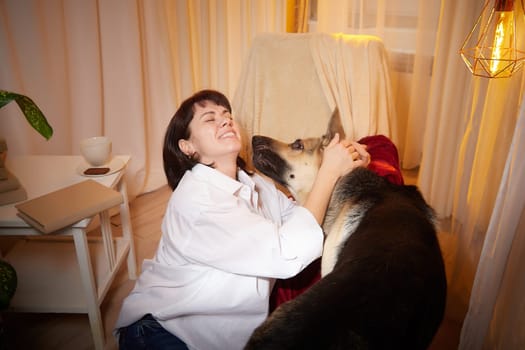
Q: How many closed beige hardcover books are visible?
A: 1